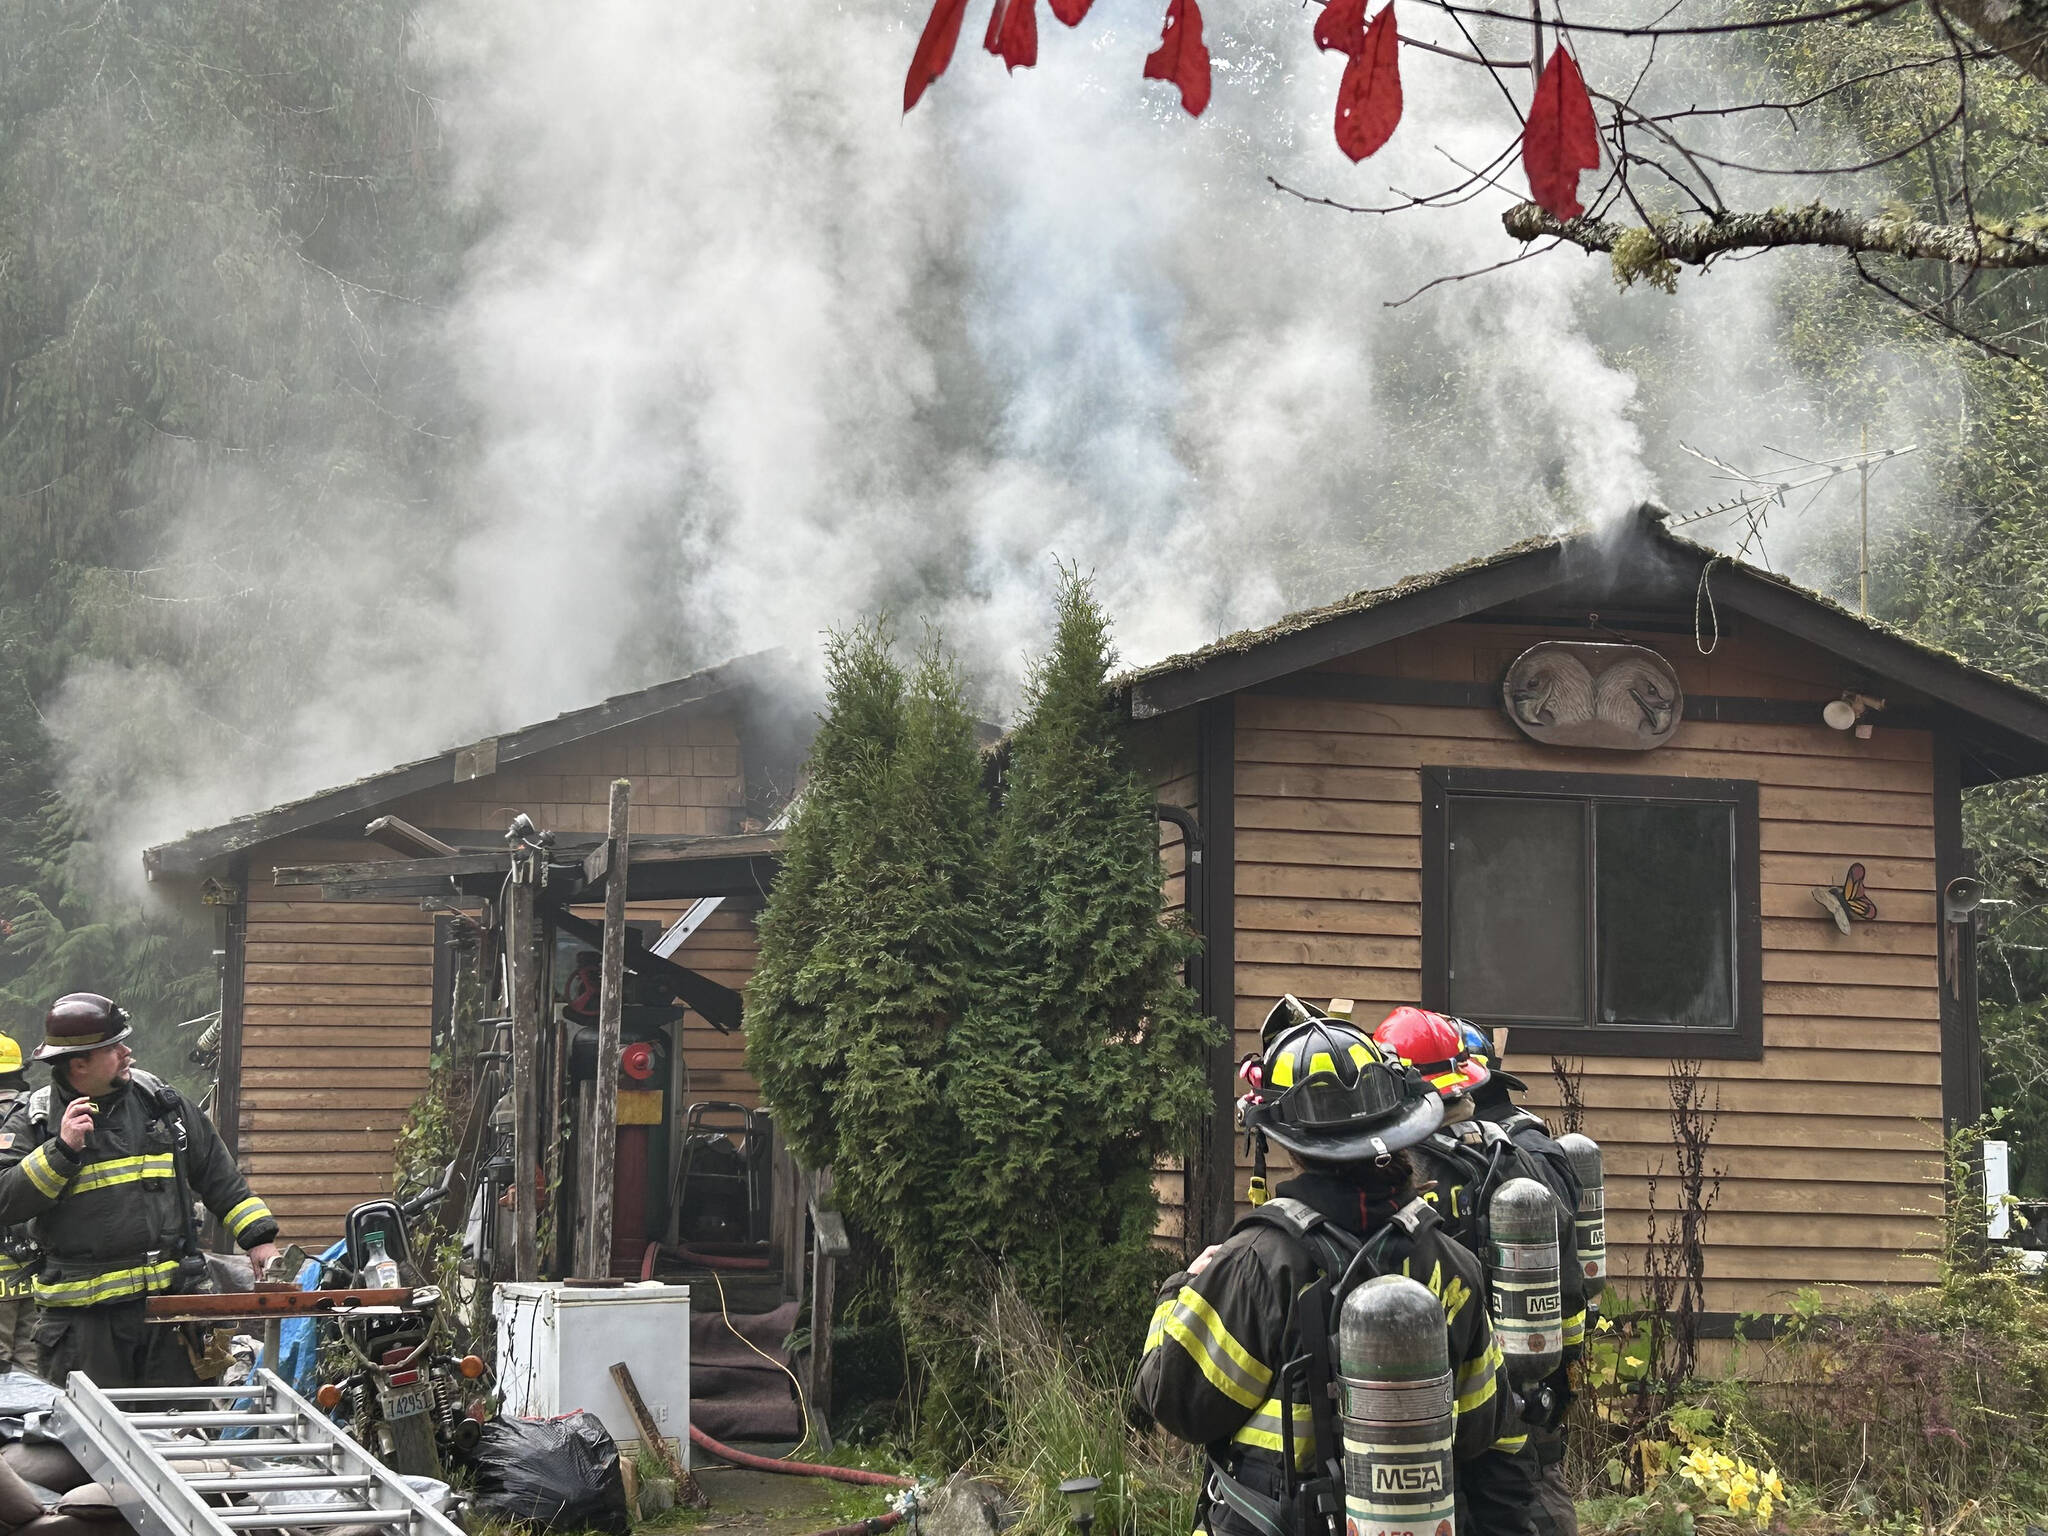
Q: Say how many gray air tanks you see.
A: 3